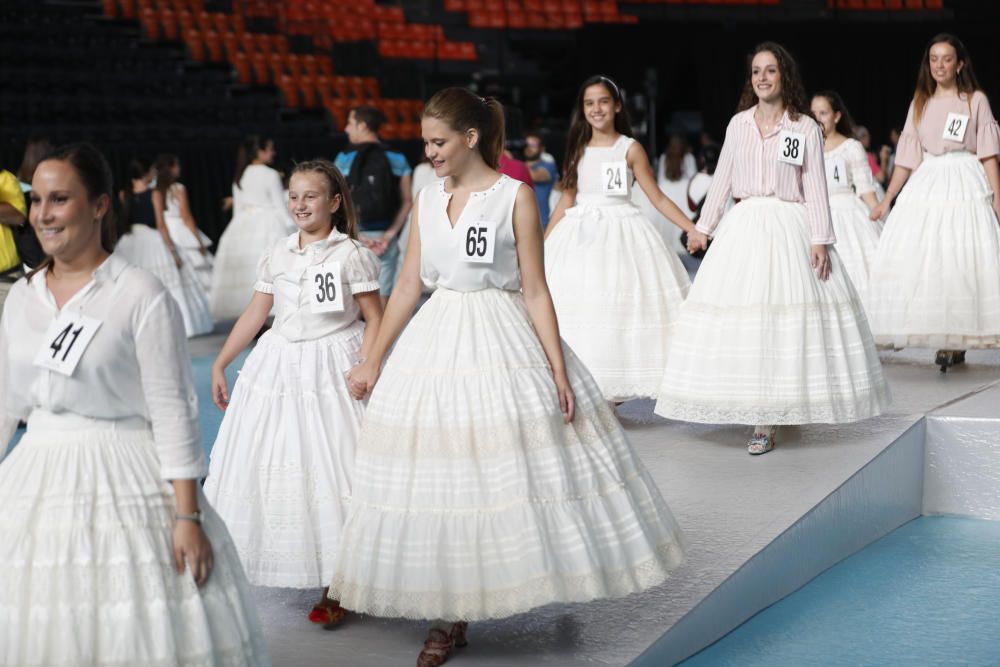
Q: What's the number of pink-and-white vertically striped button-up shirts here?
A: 1